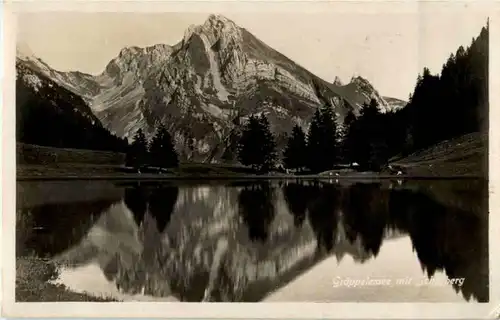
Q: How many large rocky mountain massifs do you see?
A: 1